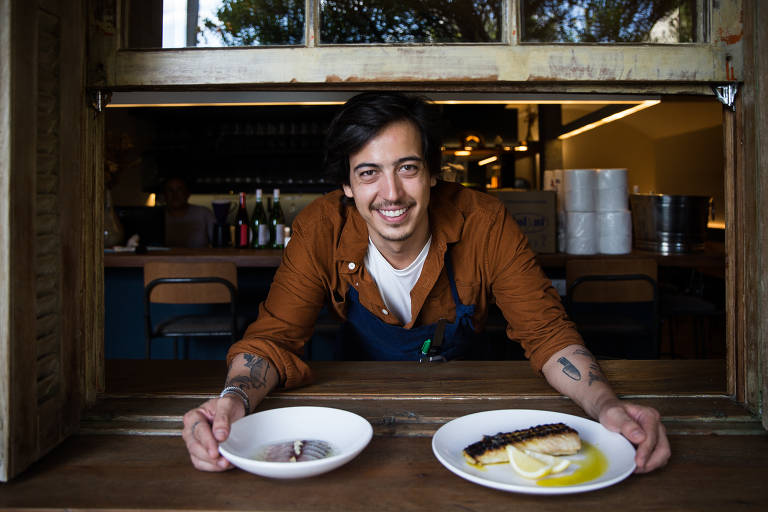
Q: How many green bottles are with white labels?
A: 2